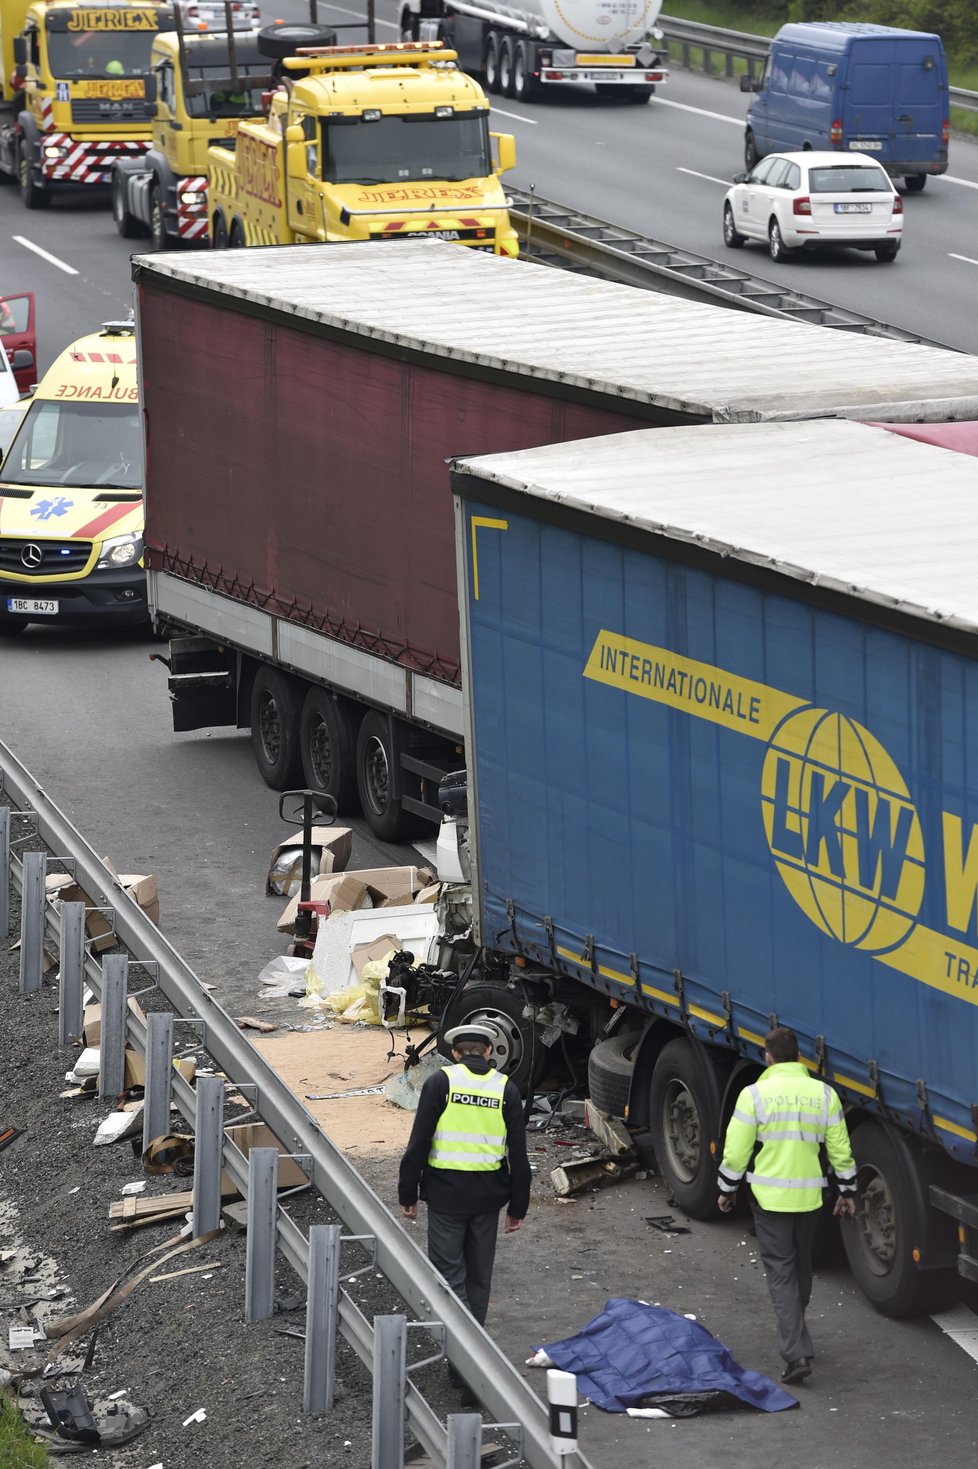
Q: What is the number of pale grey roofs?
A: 2